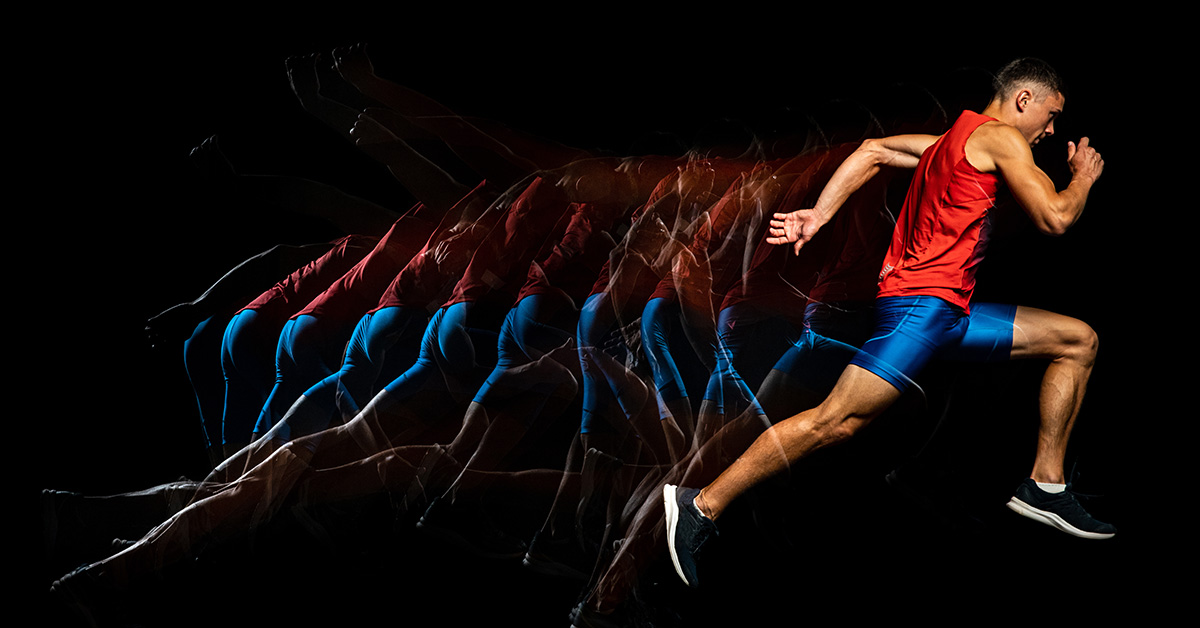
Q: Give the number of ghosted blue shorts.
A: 10